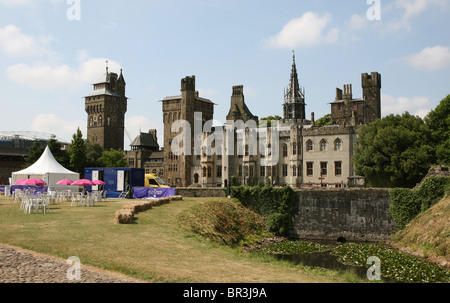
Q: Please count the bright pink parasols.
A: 5